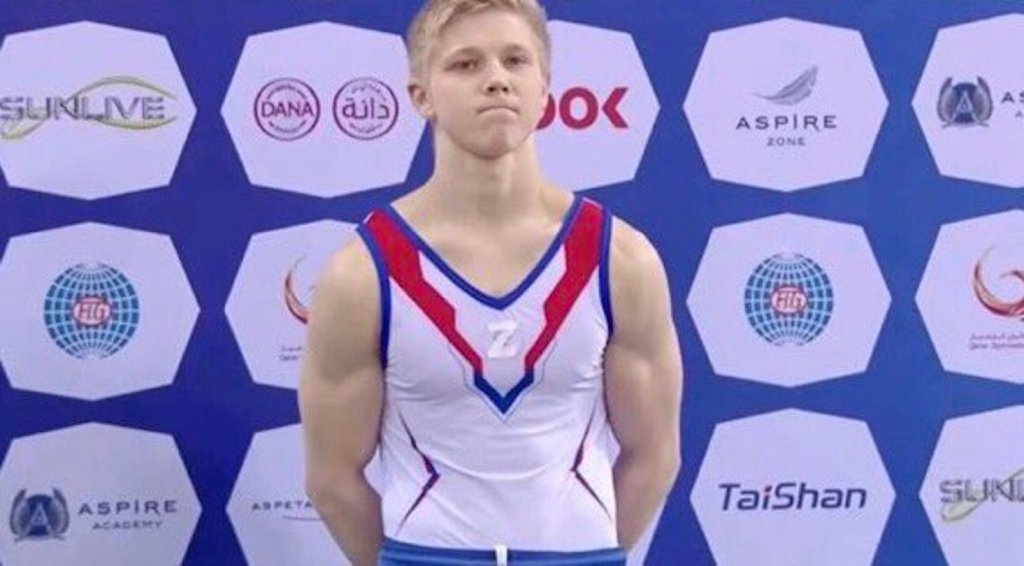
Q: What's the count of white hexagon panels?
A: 14